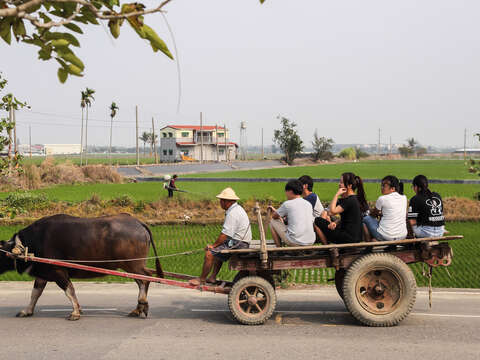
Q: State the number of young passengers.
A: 5